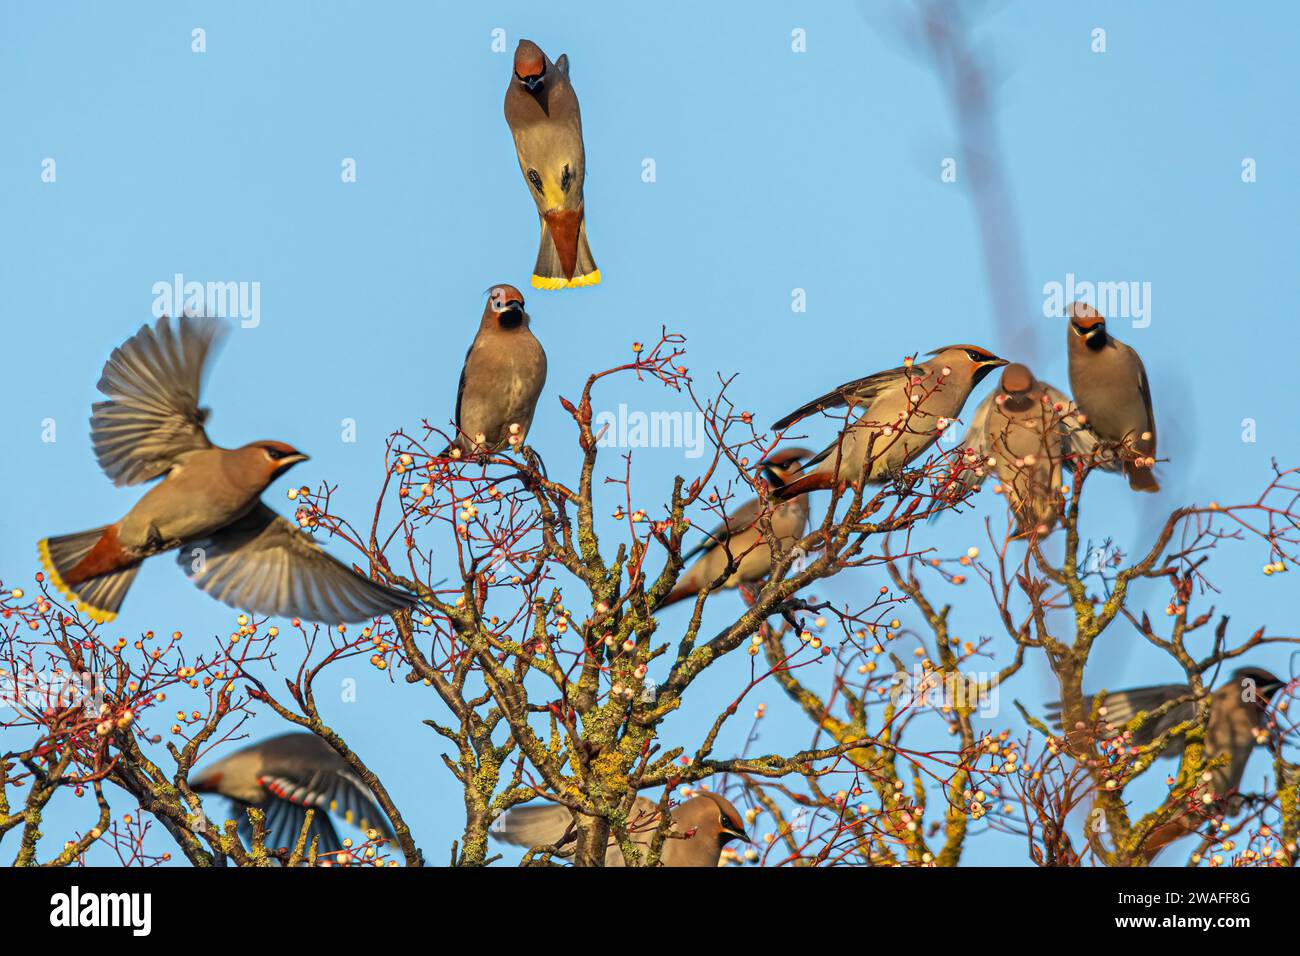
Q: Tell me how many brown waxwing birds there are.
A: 10